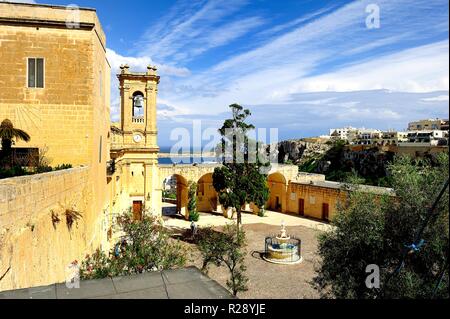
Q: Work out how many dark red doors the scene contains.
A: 3